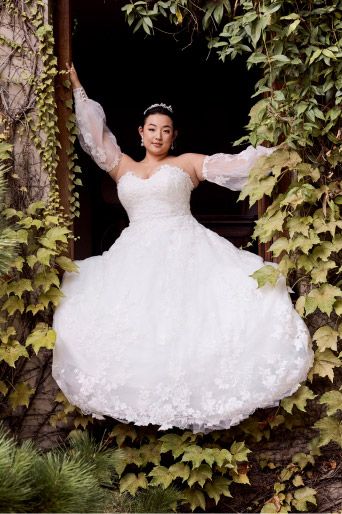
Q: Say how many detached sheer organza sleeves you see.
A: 2